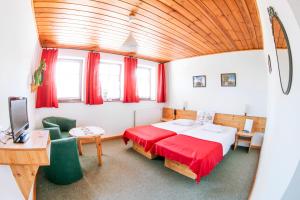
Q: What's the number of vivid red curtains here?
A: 4